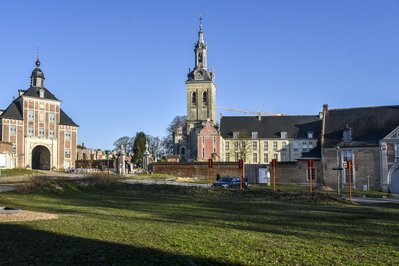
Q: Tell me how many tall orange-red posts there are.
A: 5